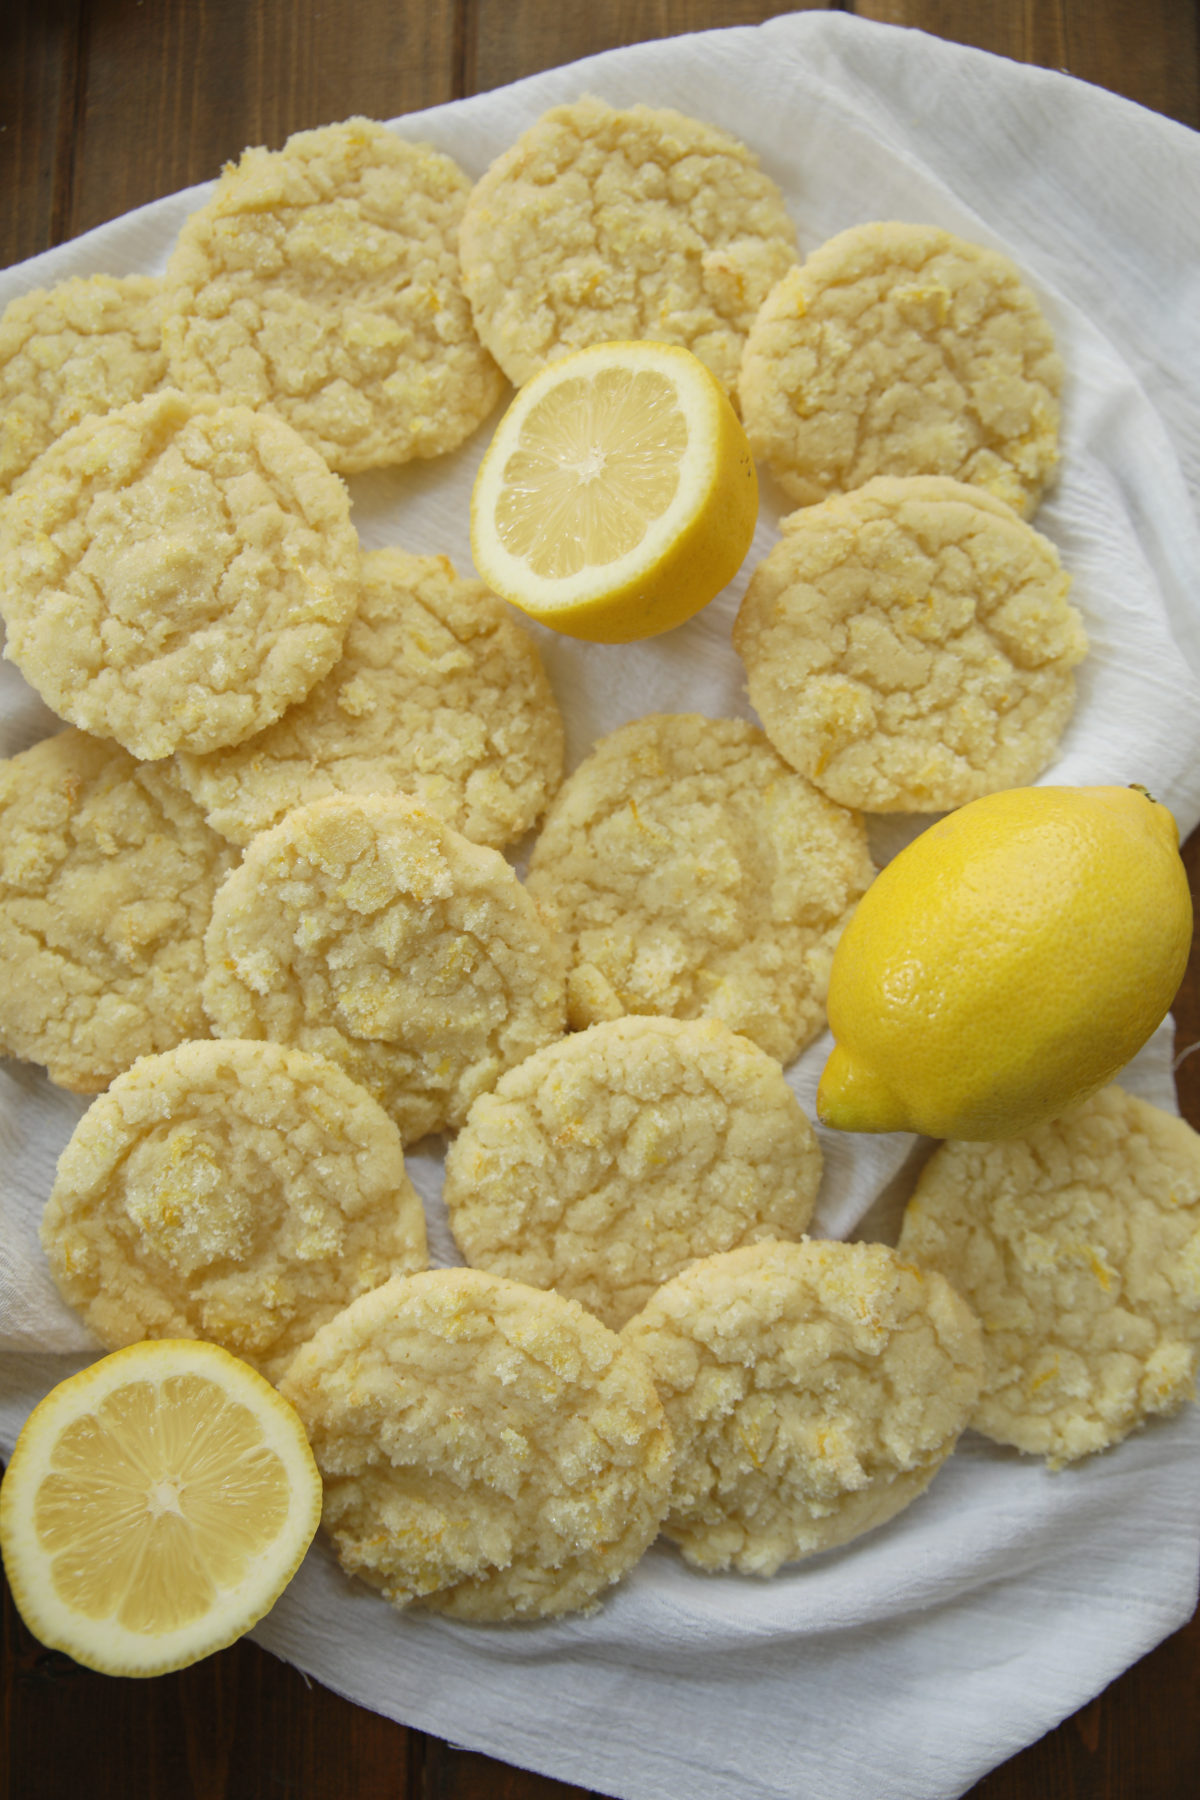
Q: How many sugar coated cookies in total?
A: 15